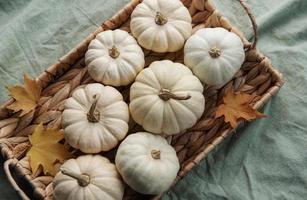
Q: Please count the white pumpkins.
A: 7